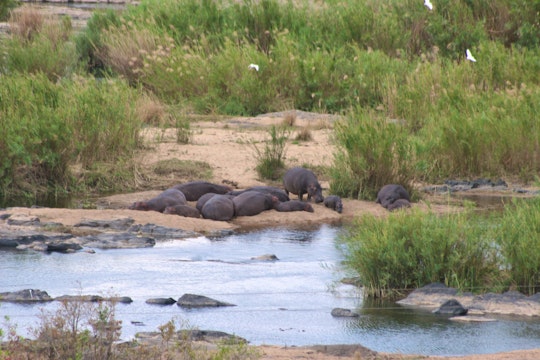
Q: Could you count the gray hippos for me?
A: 12